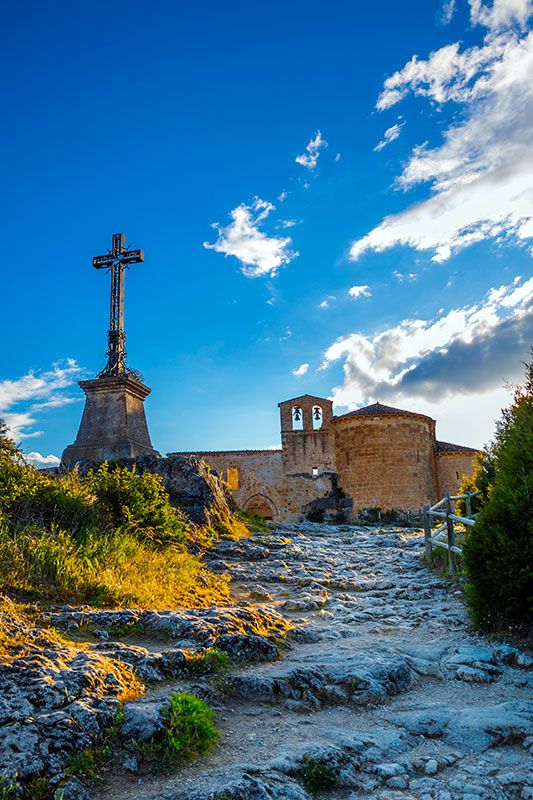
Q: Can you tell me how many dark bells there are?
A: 2